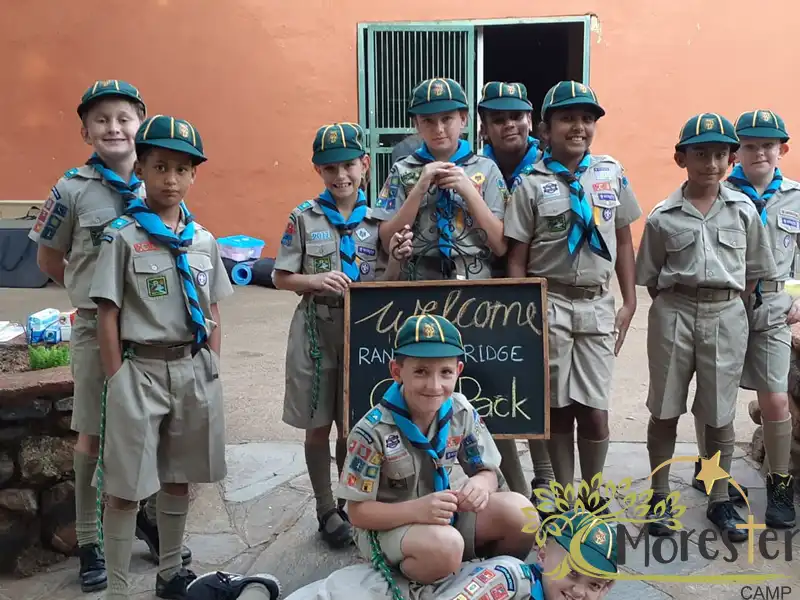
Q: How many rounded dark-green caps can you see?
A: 10